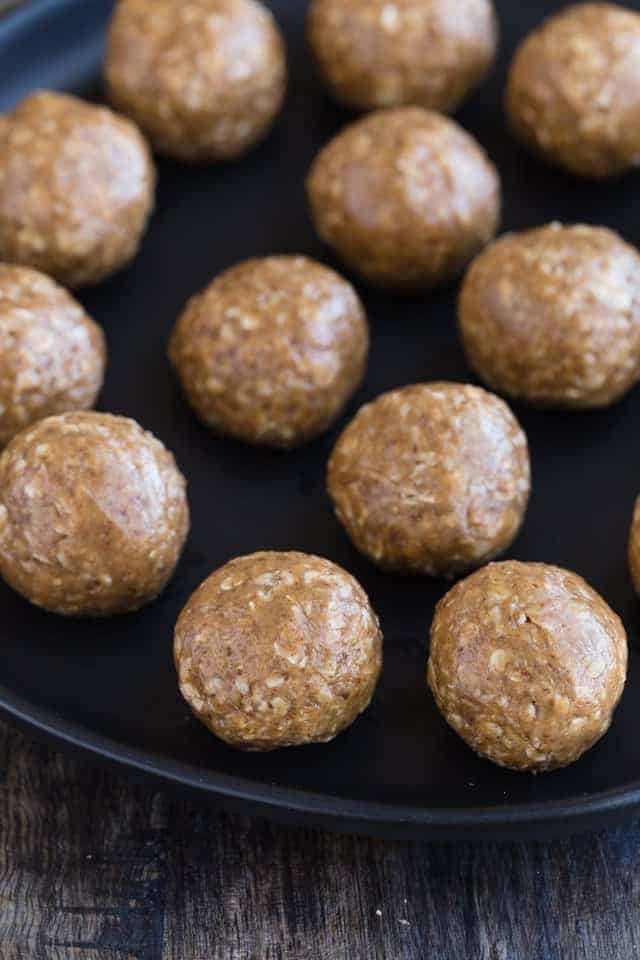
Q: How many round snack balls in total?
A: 13